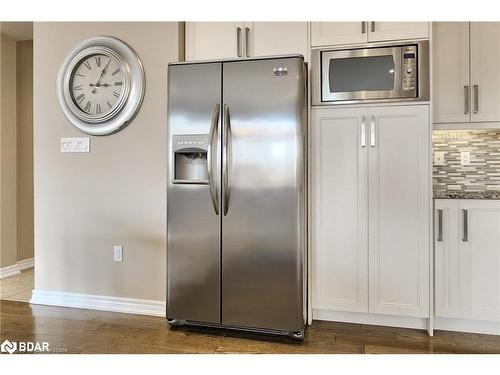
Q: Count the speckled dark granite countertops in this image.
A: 1